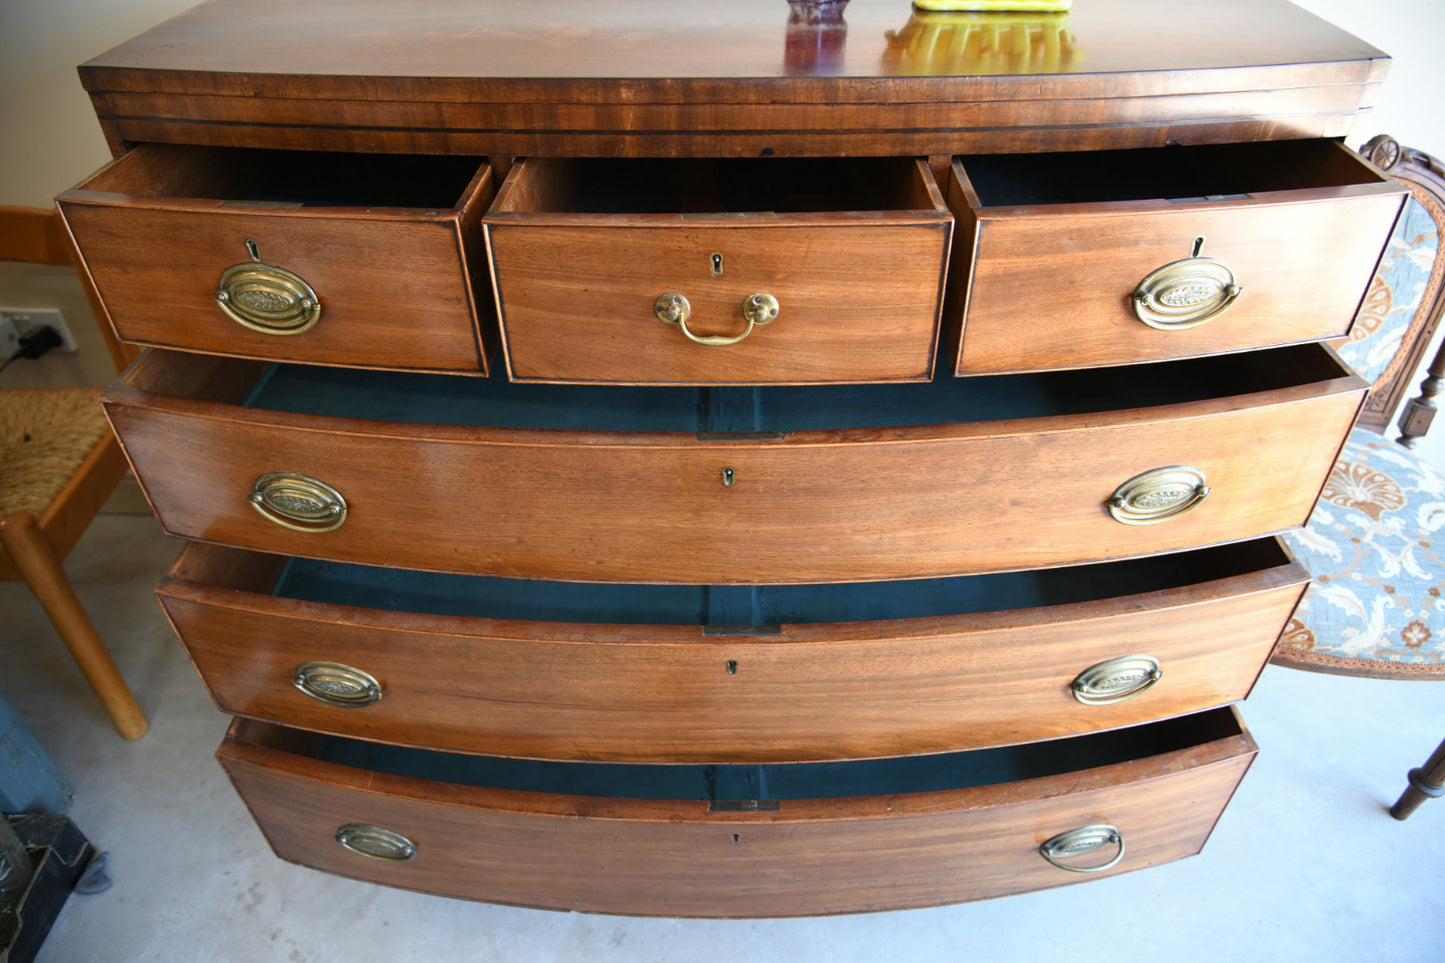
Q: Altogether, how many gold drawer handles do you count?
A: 9